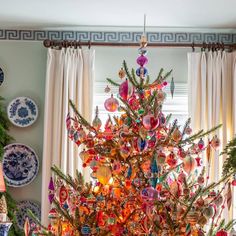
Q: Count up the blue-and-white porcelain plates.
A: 4